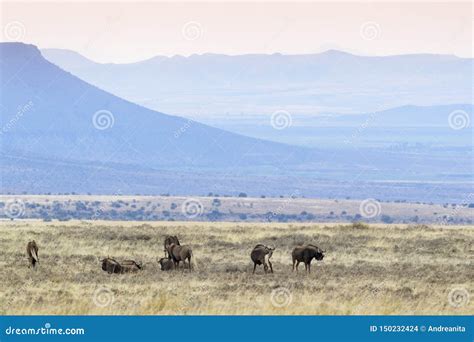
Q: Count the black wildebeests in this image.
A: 8